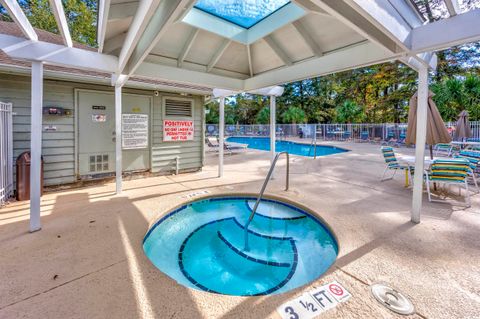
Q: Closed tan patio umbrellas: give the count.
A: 2